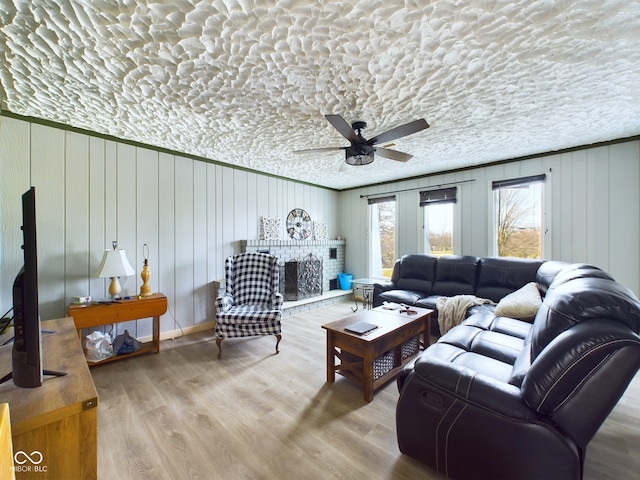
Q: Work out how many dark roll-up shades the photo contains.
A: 3